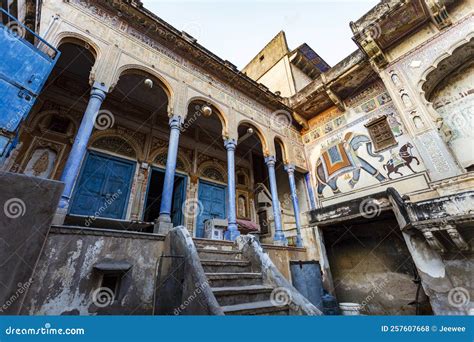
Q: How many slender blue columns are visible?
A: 5